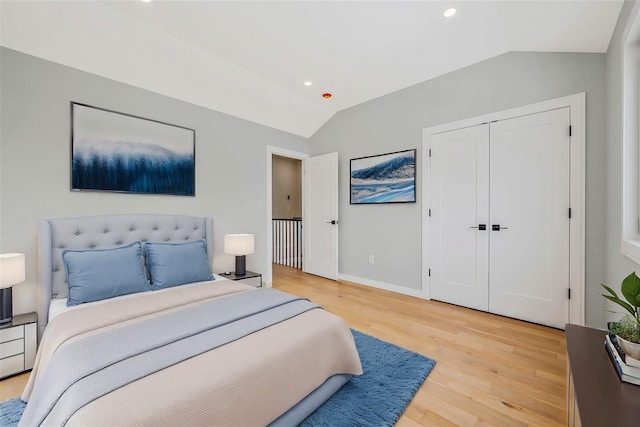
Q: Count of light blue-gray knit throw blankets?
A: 1